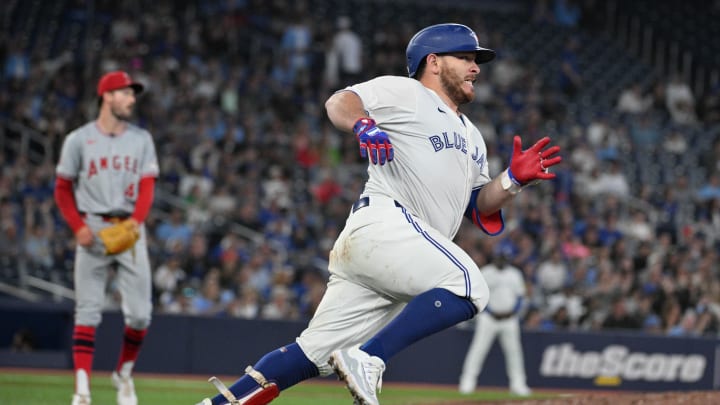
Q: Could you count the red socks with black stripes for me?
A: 2